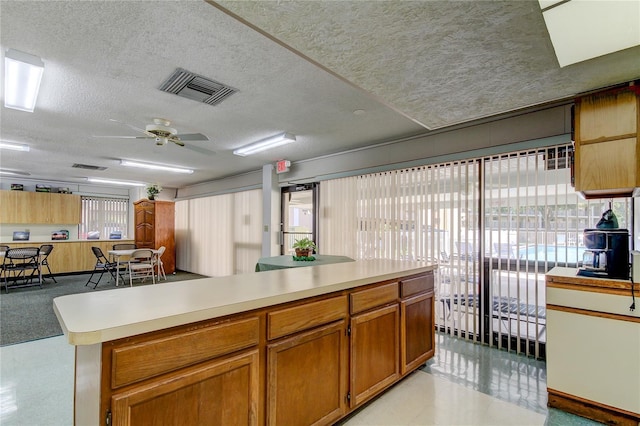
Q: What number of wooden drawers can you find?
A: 4